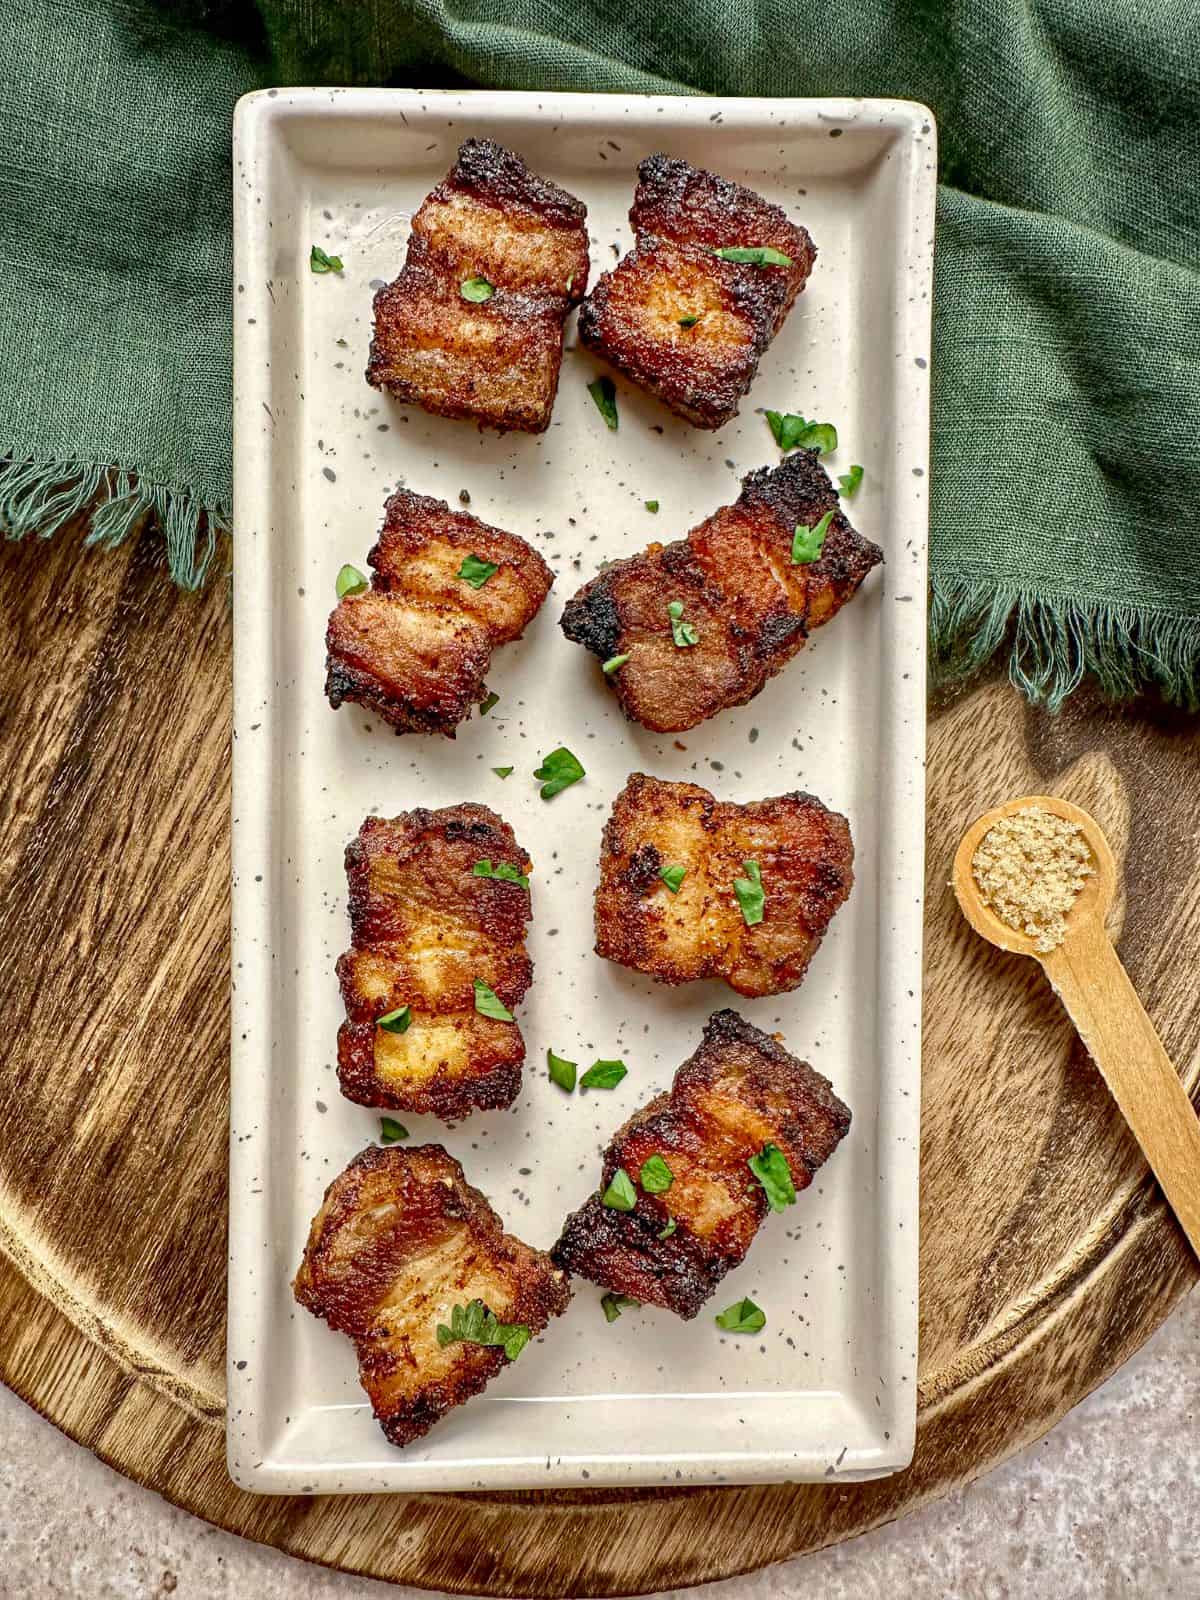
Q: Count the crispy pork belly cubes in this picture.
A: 8